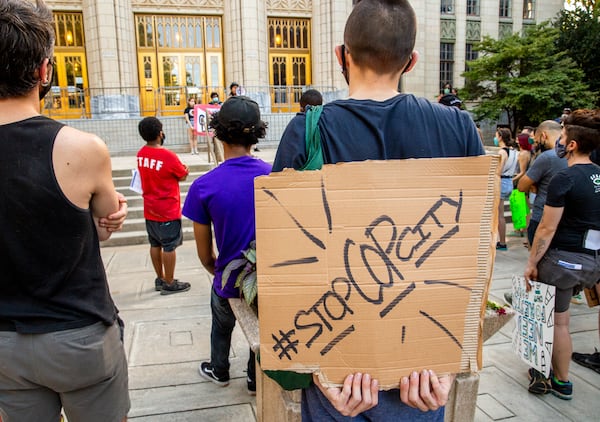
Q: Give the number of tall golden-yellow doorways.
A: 3